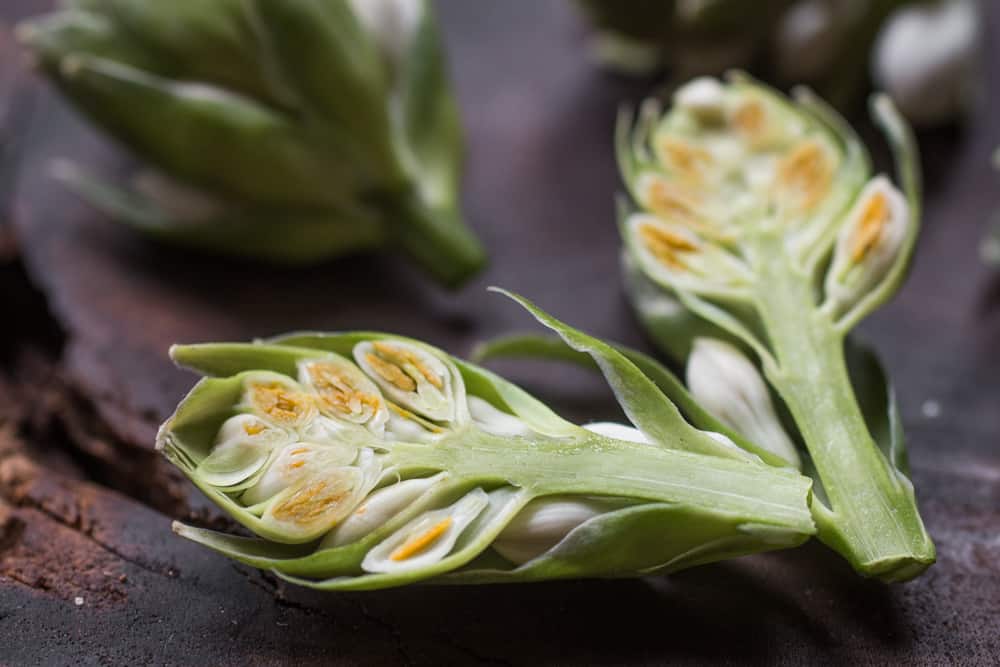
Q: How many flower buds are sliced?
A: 2